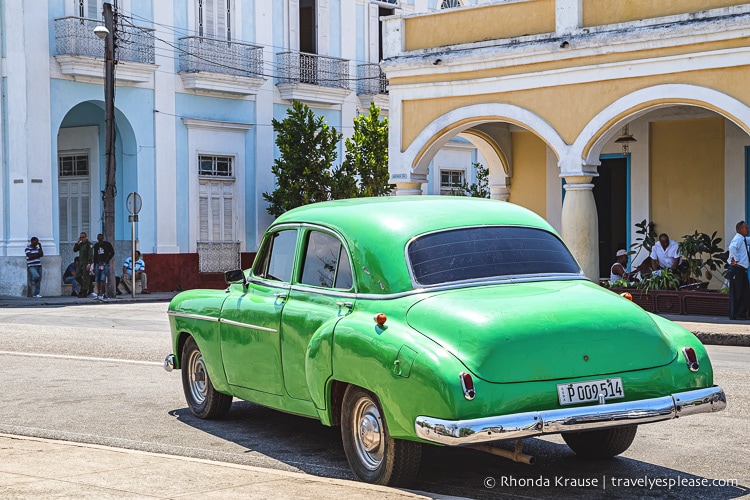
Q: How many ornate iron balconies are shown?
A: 4